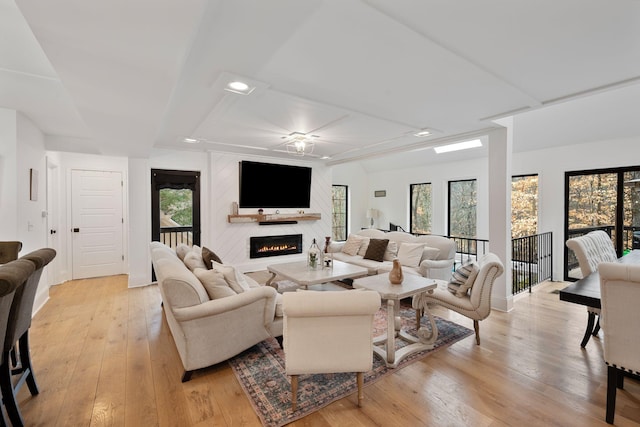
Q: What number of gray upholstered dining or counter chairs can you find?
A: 3